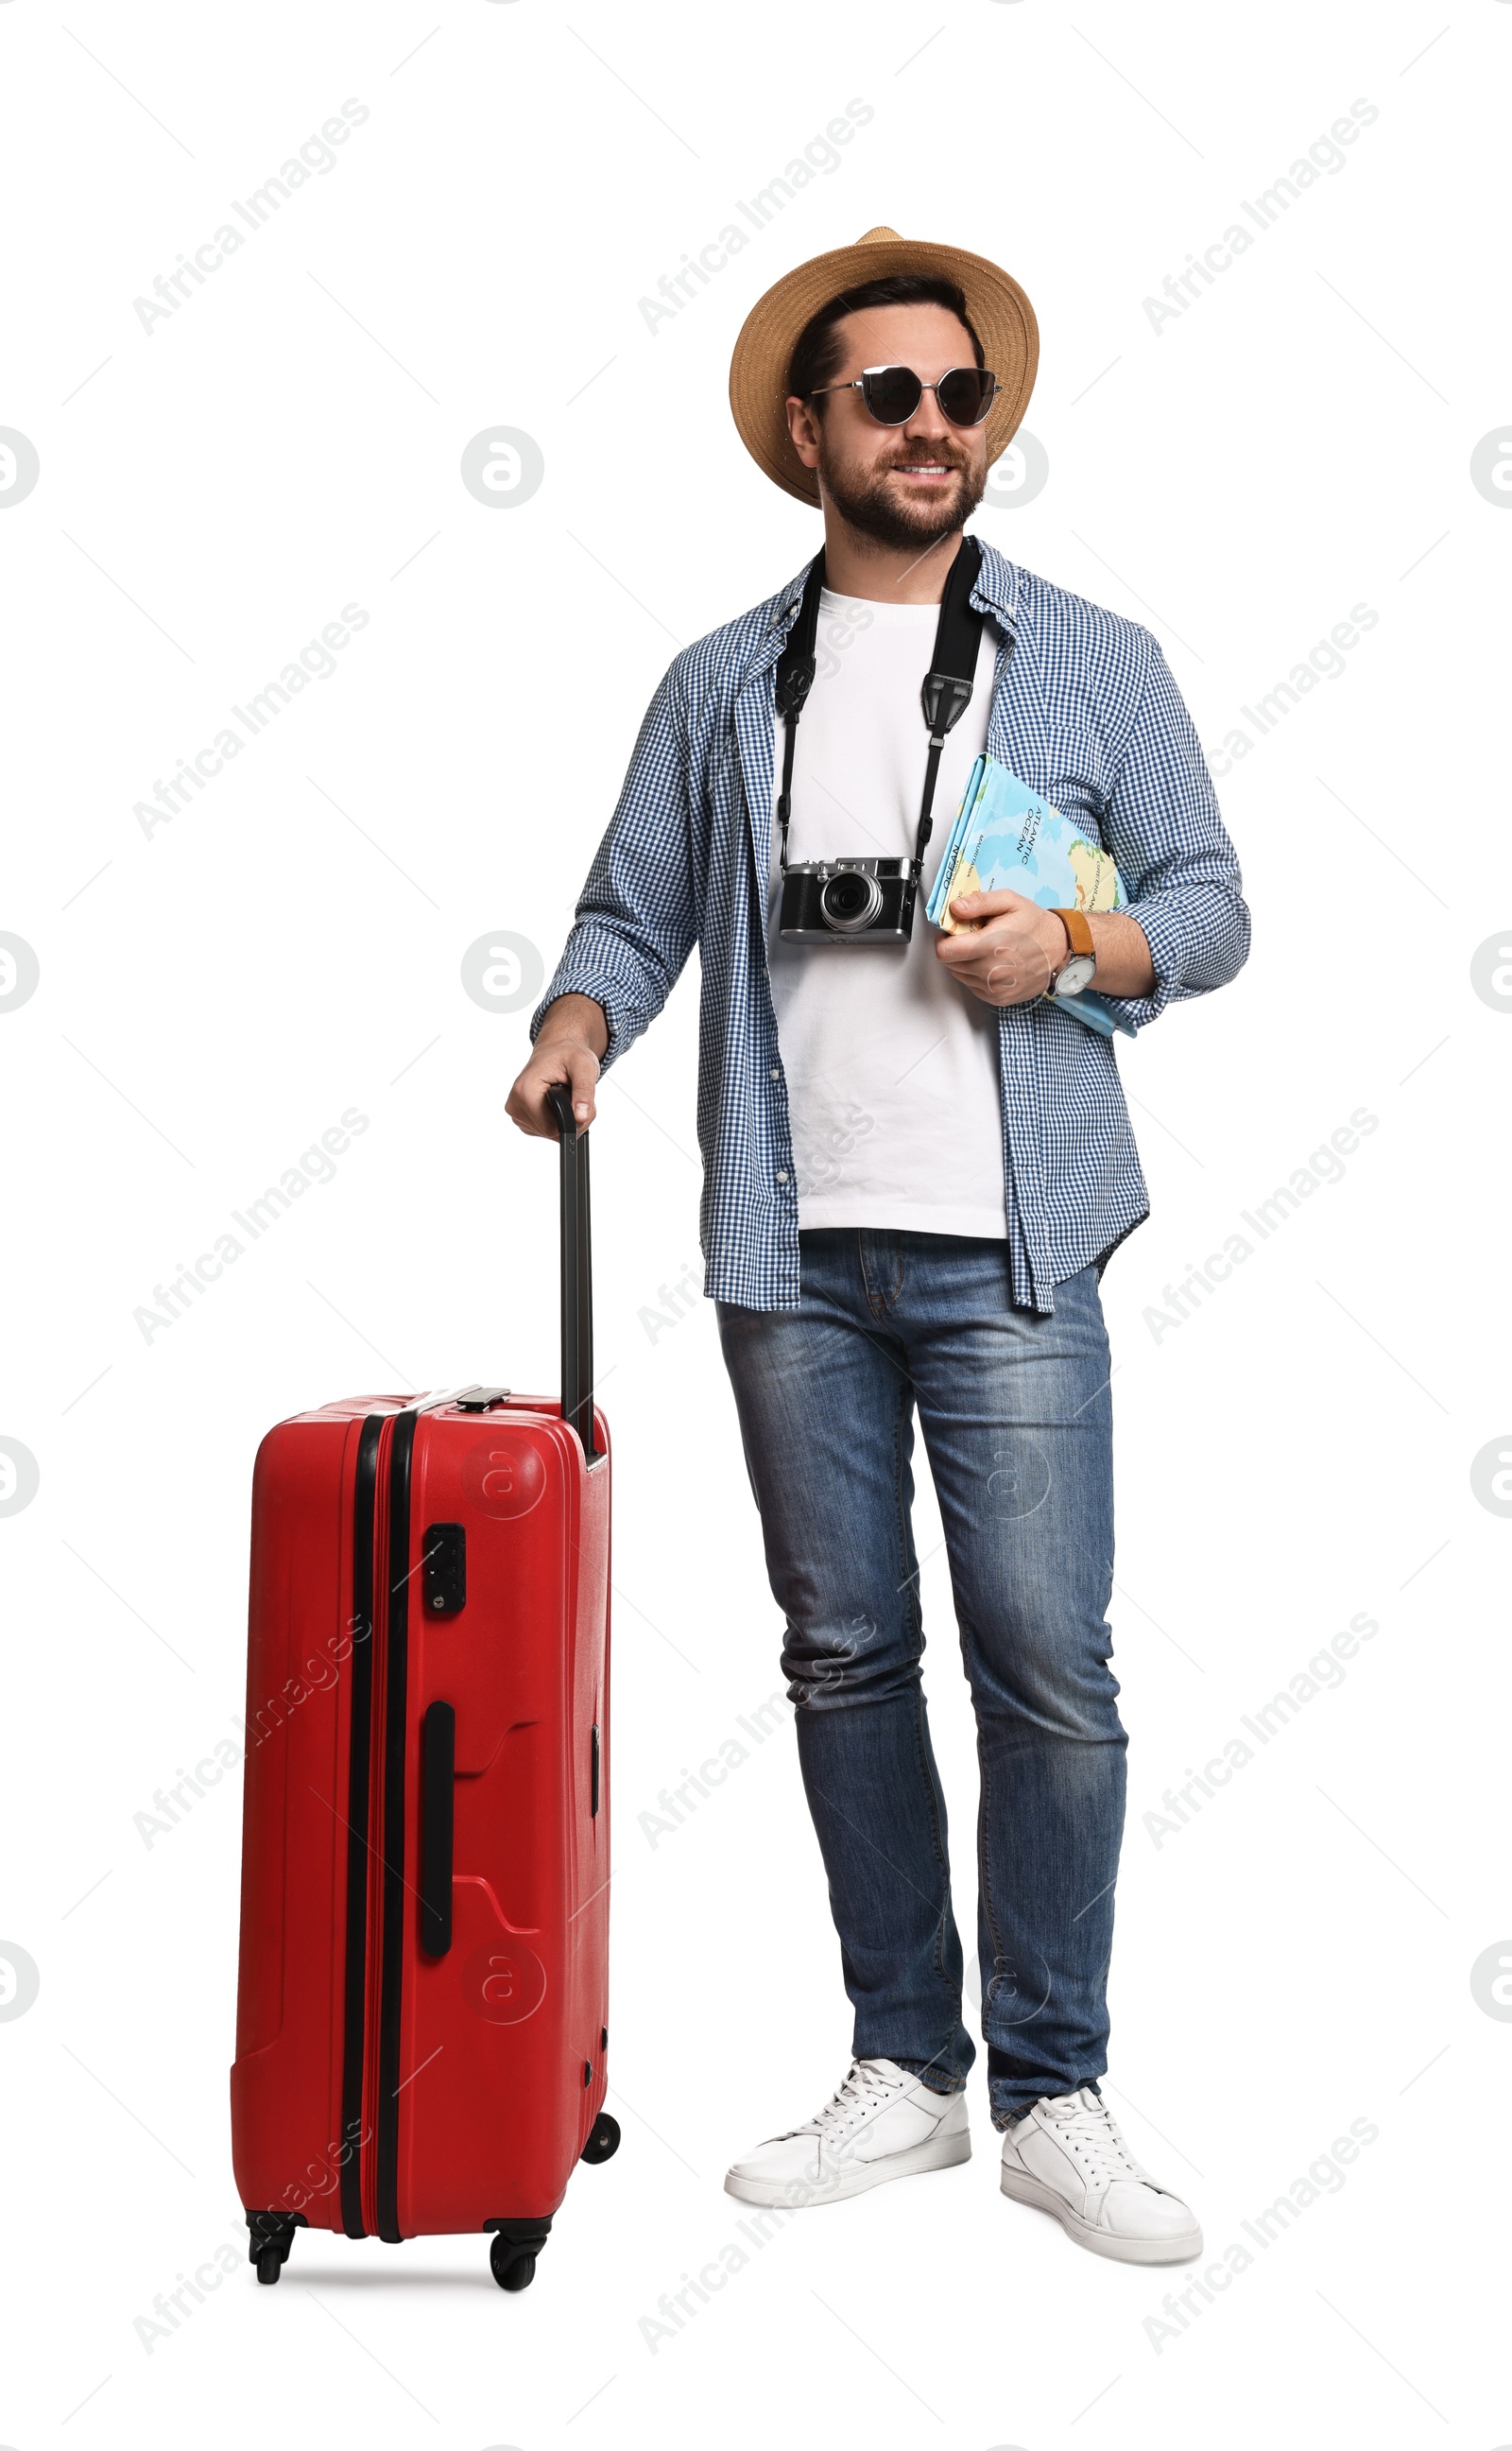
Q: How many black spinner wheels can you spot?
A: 3